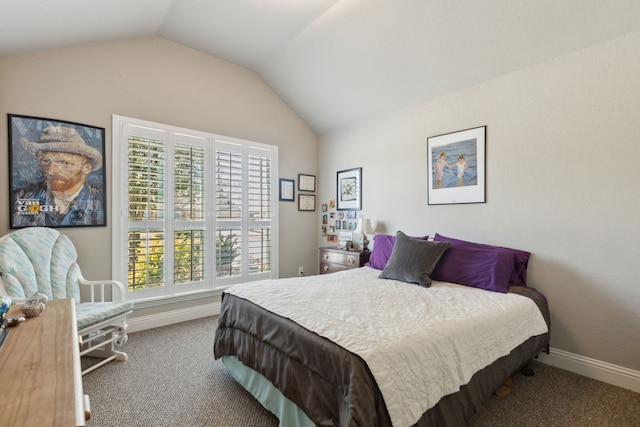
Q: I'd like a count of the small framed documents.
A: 3